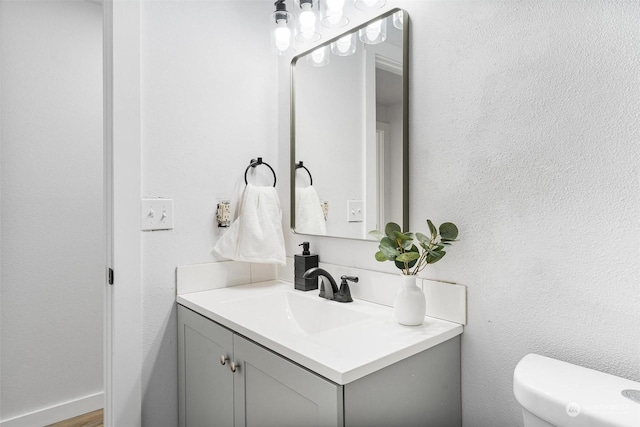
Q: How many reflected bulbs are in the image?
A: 4